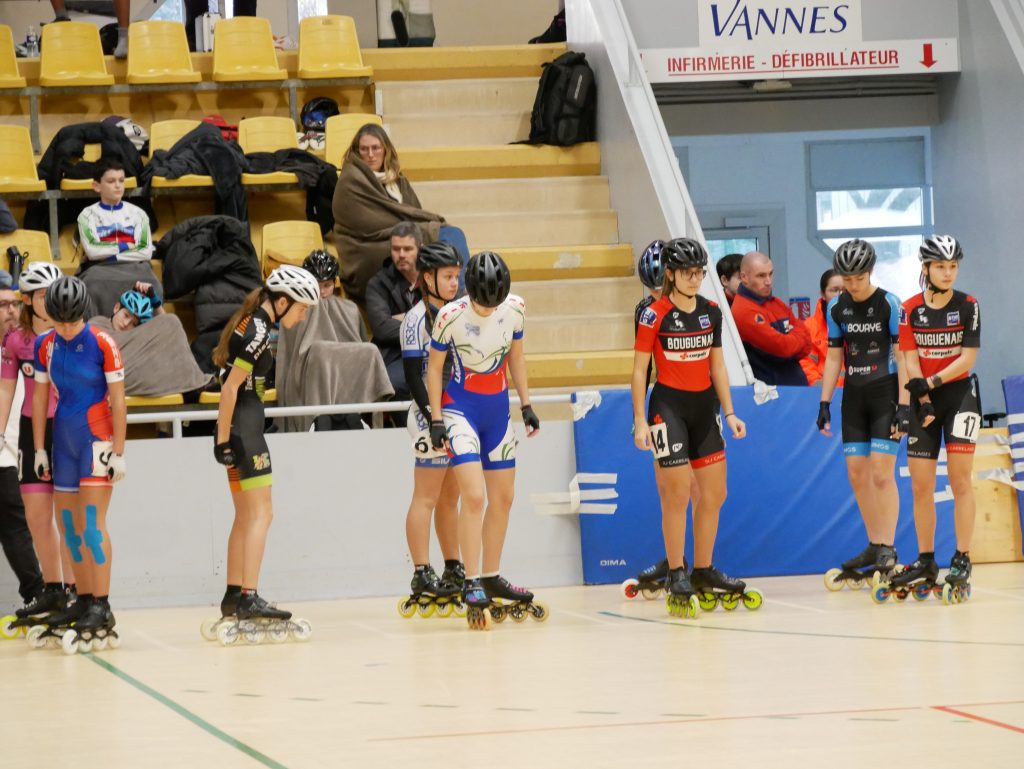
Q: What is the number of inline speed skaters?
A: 9